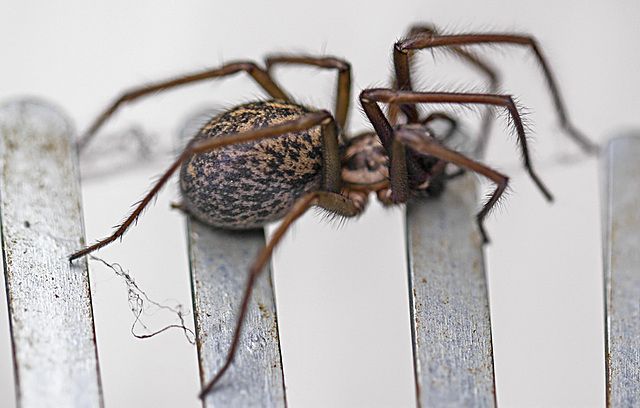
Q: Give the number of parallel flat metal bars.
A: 4